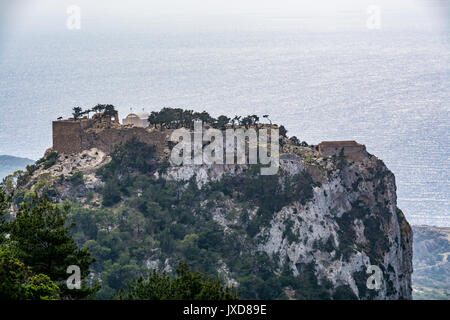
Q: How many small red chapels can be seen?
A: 0